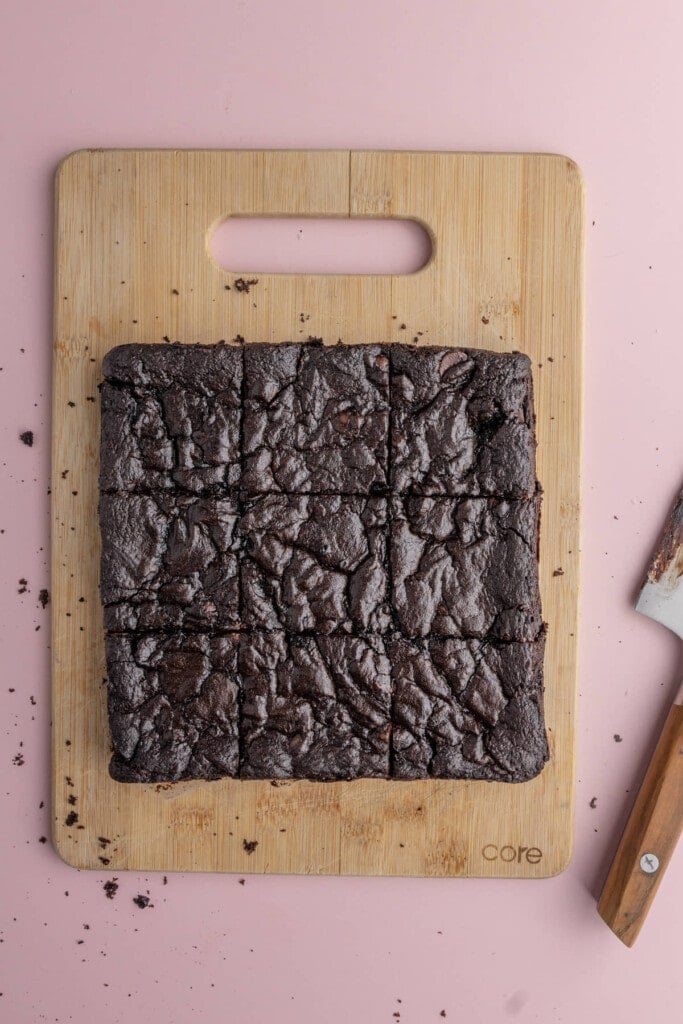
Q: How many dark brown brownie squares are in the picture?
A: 9